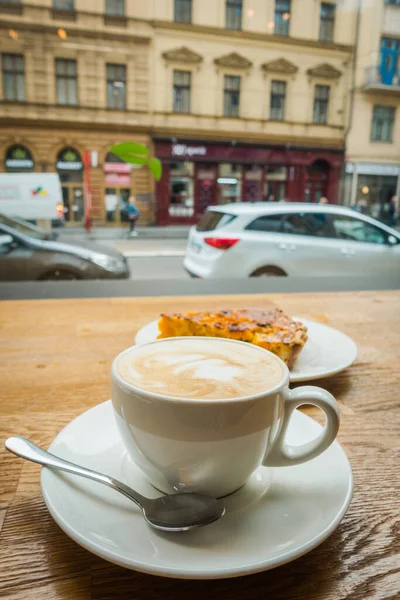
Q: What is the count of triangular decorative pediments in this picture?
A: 4